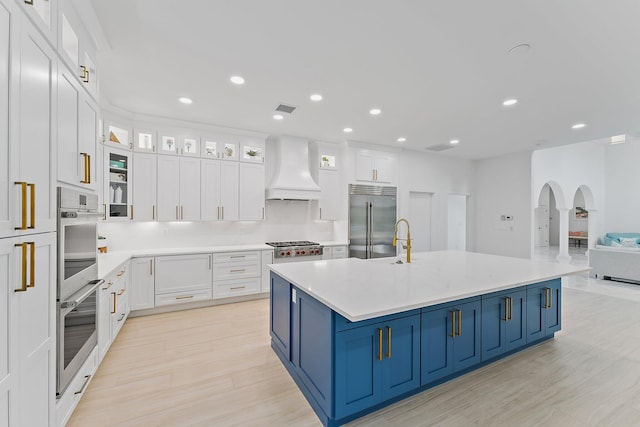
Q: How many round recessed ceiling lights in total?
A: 10